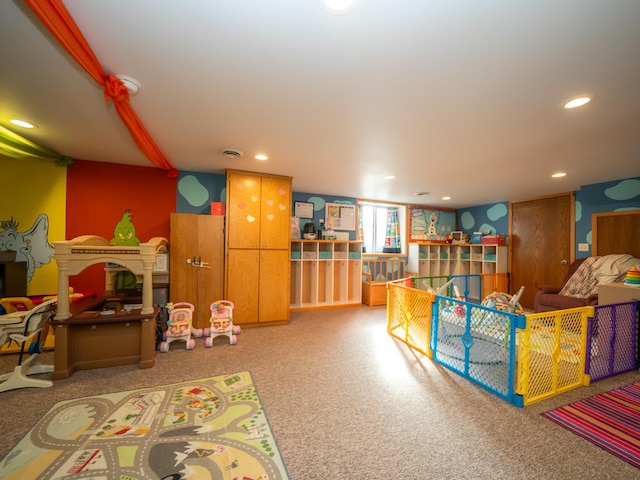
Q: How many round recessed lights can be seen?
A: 7